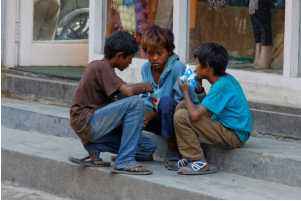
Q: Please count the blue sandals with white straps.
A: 2